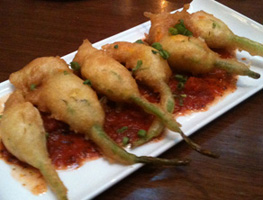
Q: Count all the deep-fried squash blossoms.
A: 6